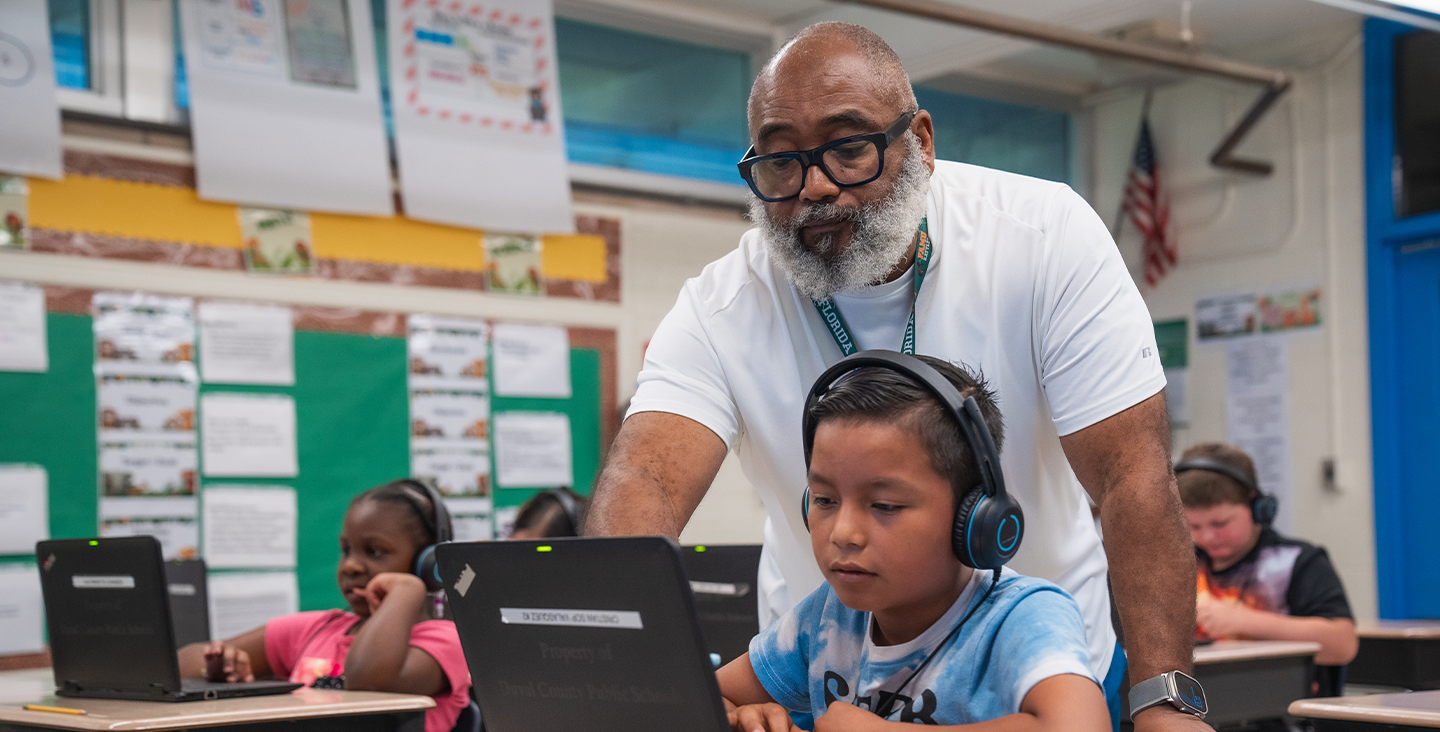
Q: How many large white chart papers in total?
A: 3